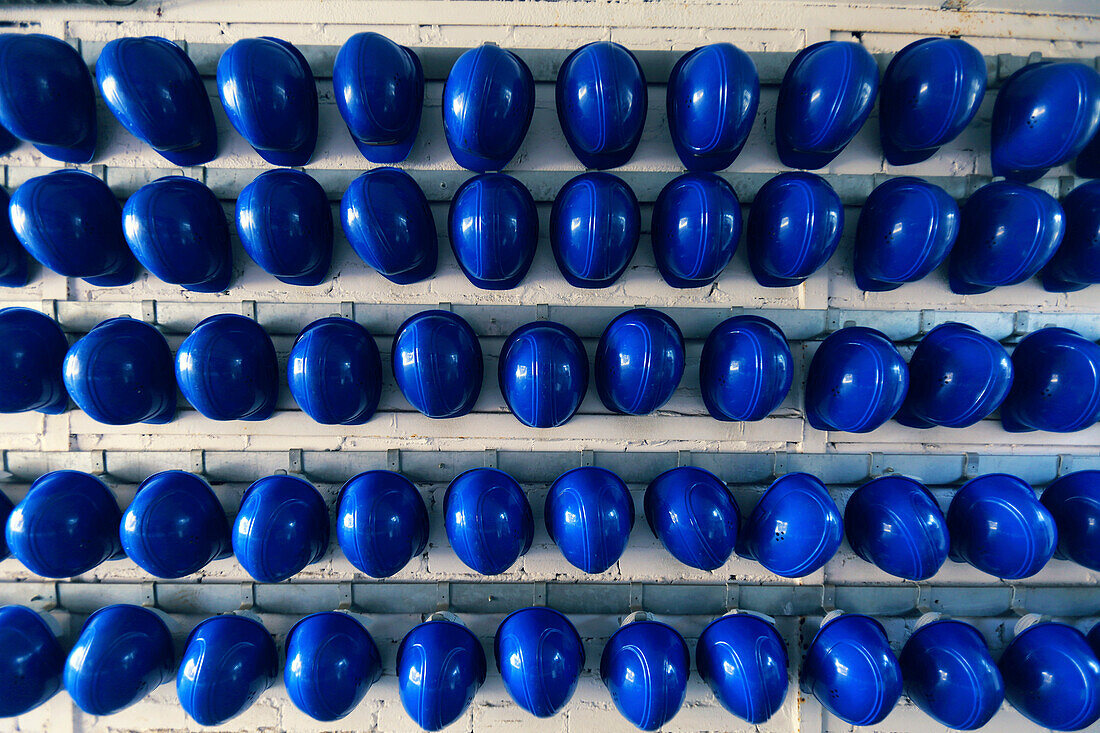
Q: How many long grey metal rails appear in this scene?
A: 5